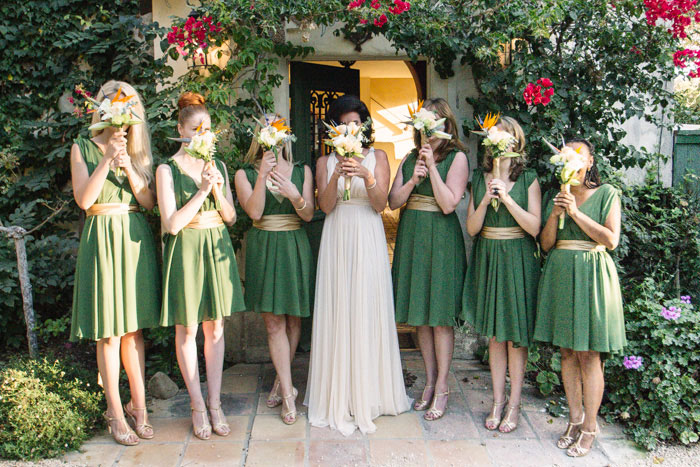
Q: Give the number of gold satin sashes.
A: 6